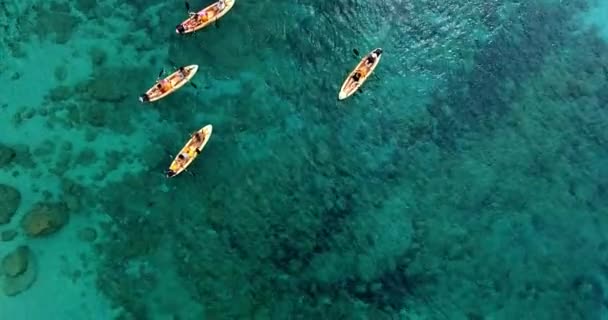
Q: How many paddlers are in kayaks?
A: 8